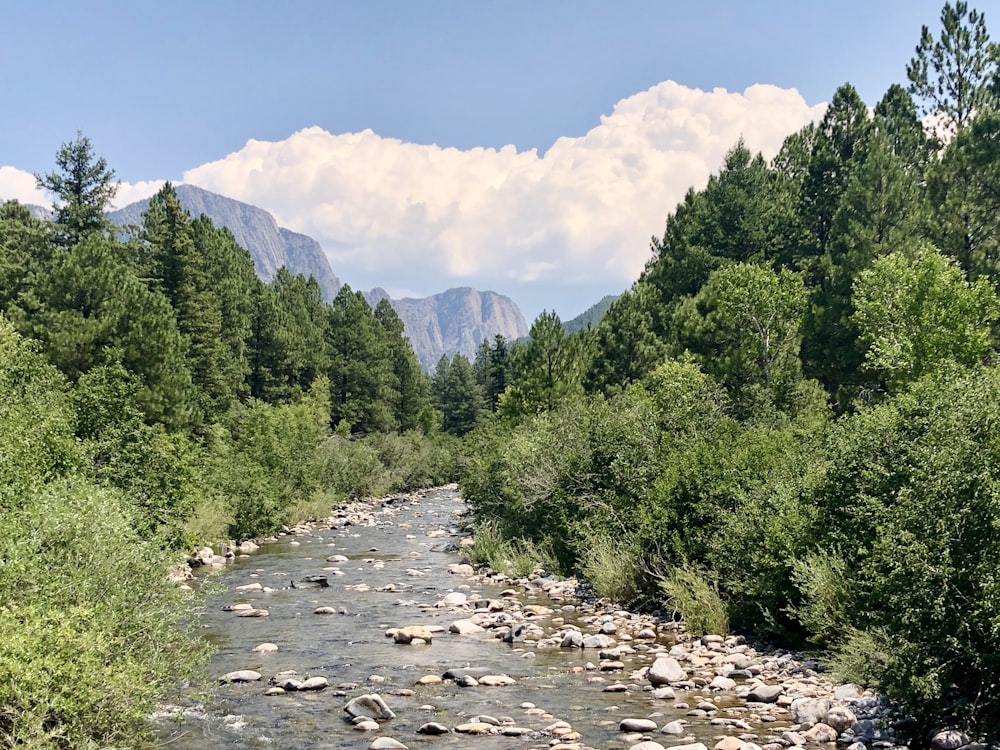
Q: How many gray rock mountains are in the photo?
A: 2